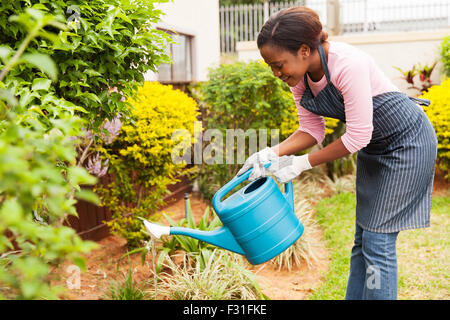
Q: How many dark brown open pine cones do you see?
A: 0